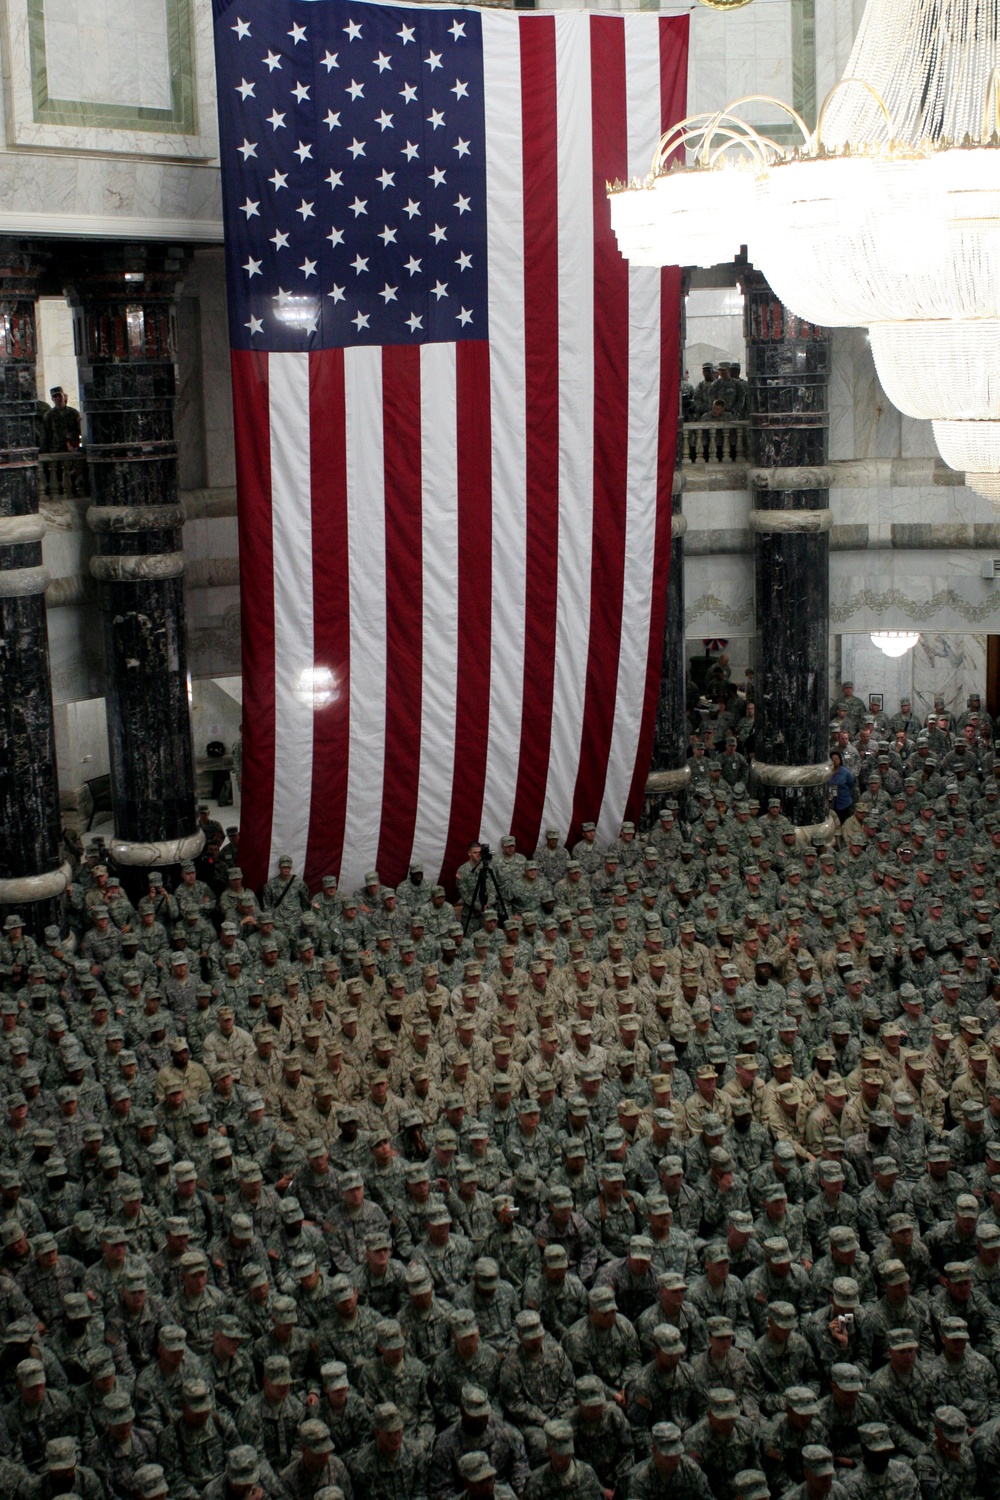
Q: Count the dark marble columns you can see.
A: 4